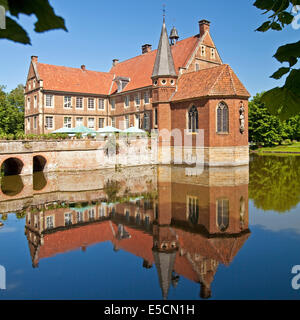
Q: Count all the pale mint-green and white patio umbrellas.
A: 4